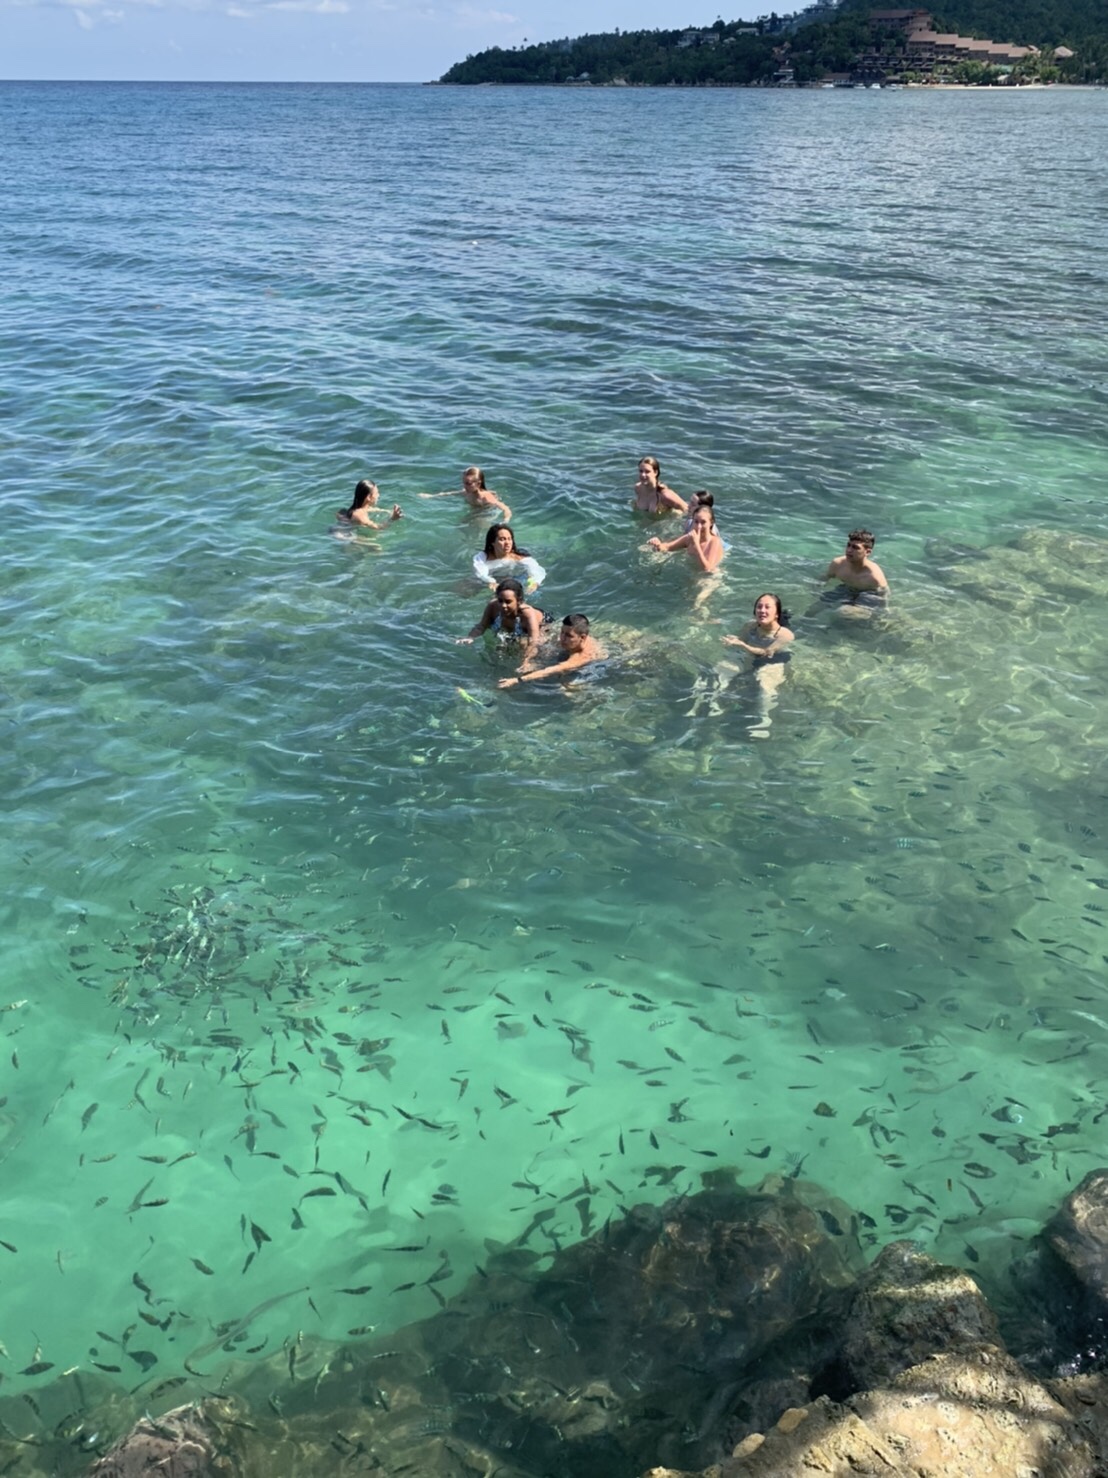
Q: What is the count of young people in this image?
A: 10